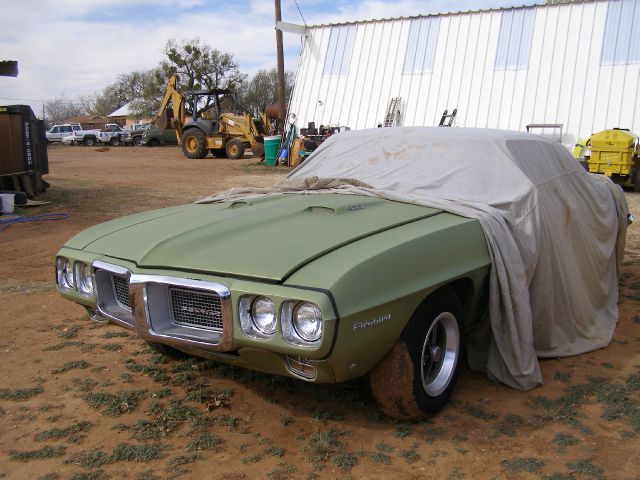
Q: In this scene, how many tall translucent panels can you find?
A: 4